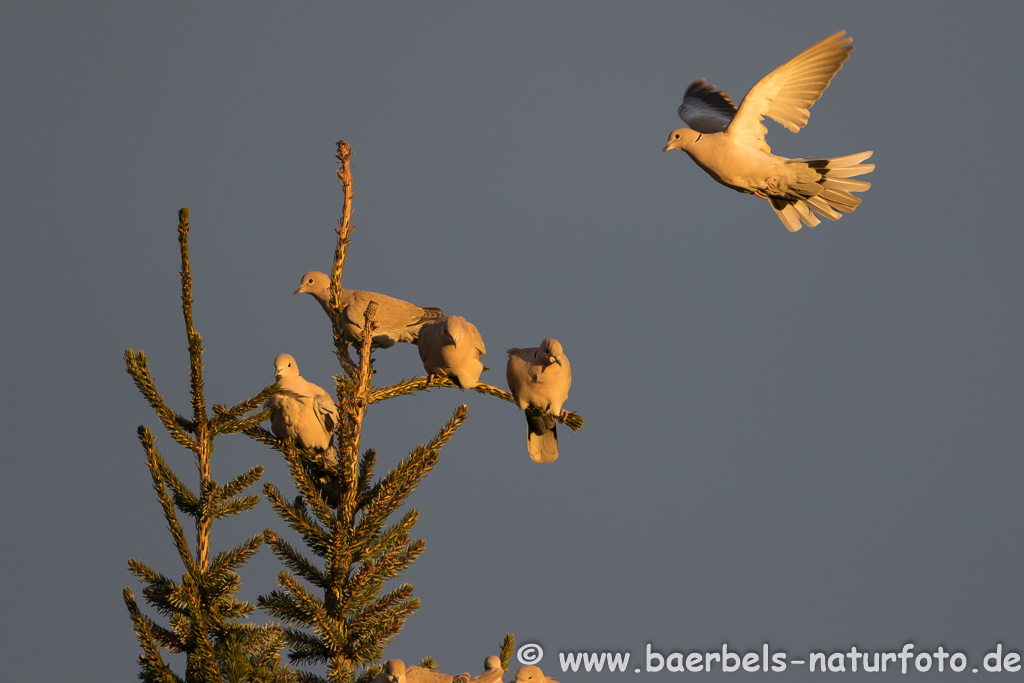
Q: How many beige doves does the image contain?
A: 8